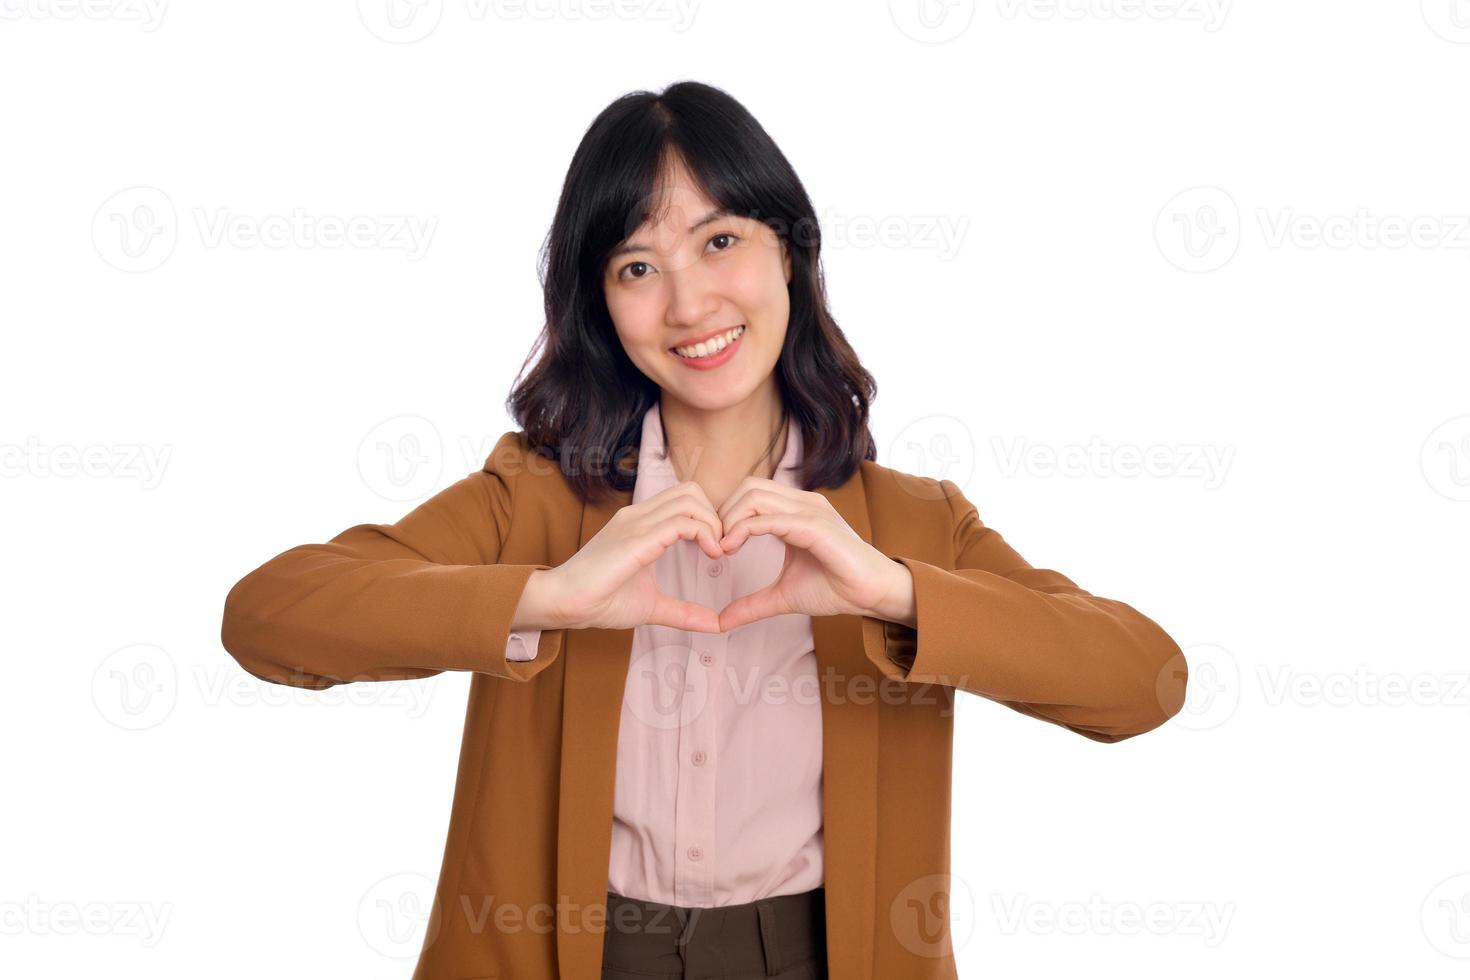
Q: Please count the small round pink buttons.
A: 4